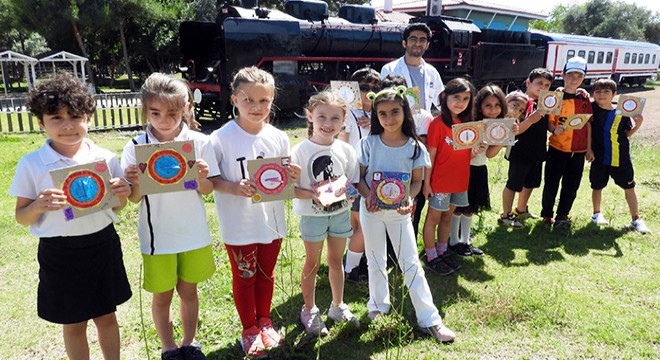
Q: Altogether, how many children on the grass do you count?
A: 13